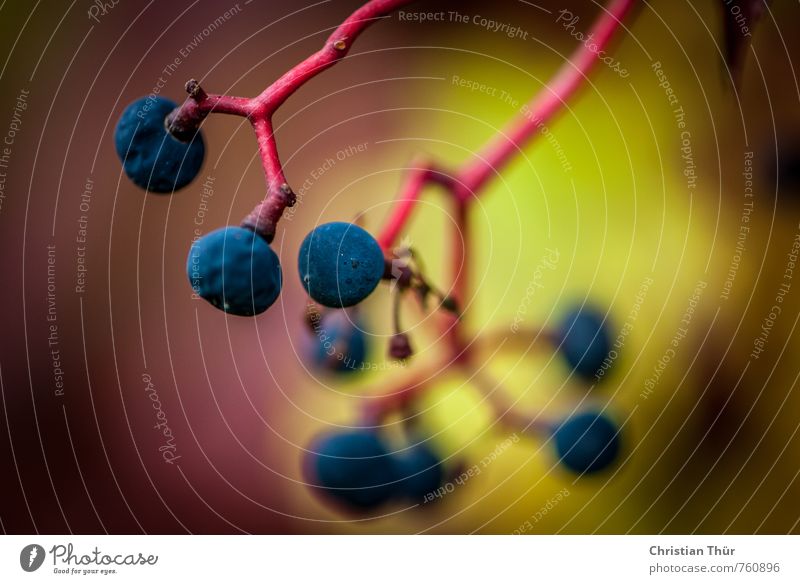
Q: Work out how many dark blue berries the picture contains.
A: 8